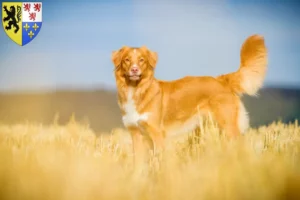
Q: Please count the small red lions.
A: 3